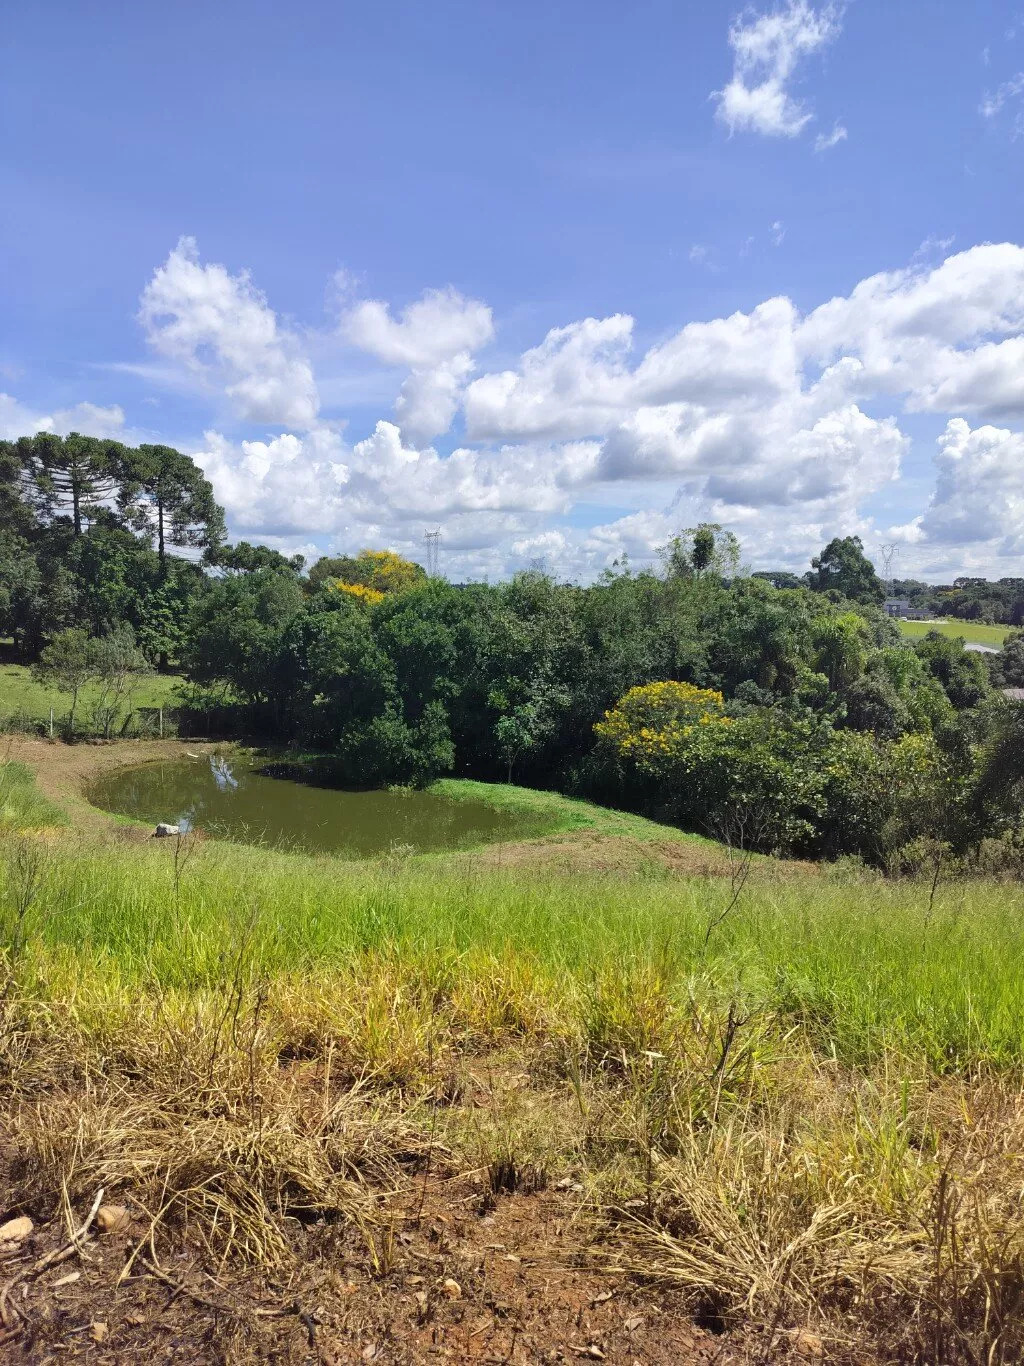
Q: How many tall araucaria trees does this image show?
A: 2